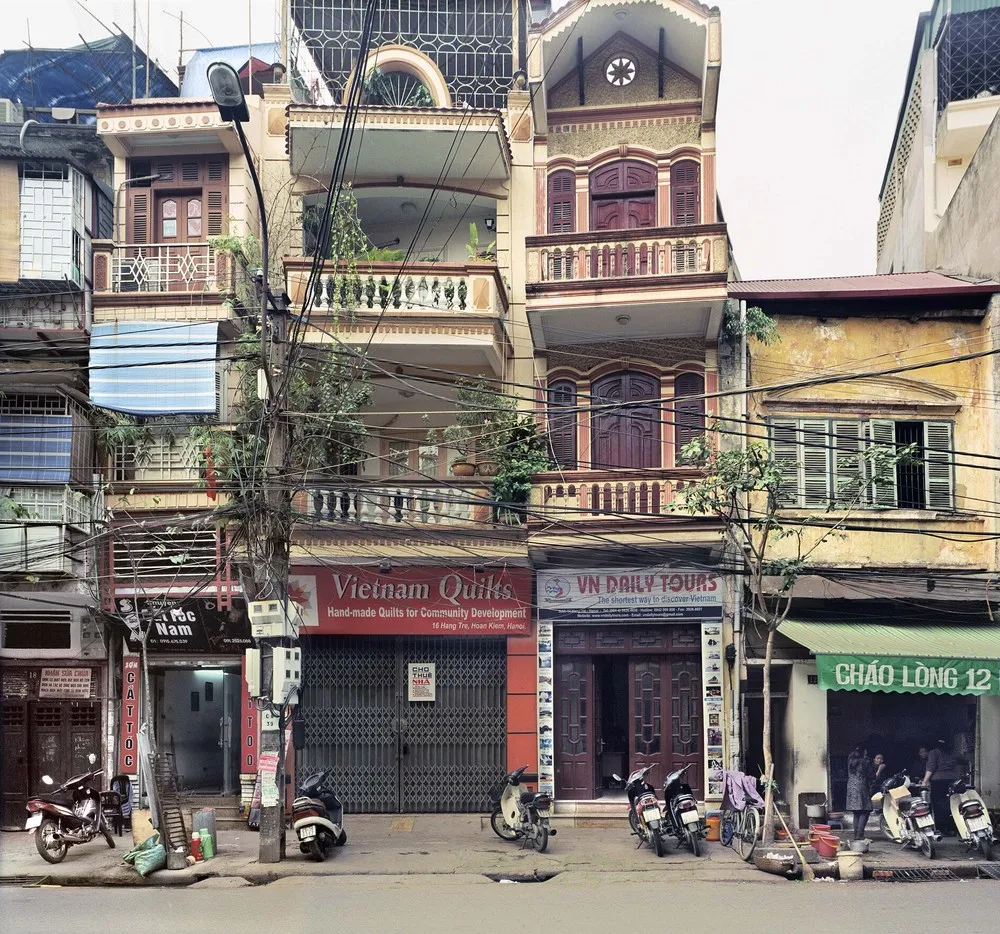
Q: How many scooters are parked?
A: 7